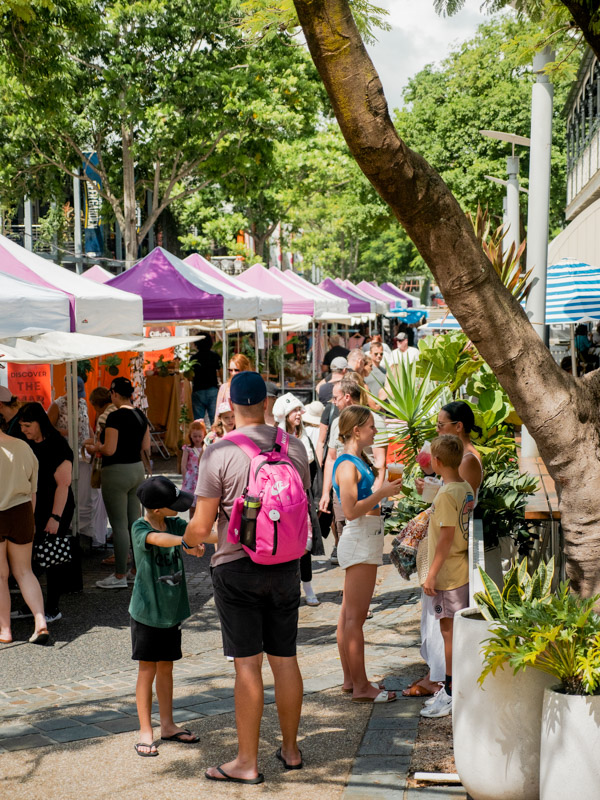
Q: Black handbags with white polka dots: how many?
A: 1